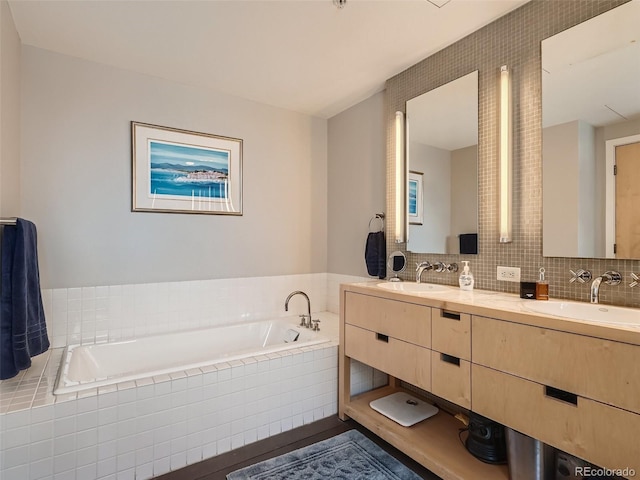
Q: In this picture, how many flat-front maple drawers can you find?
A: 6